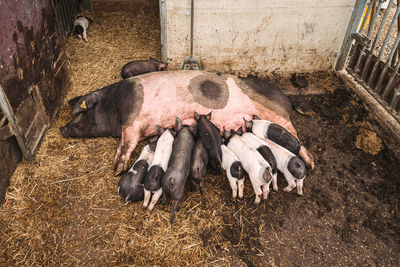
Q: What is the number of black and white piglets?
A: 8